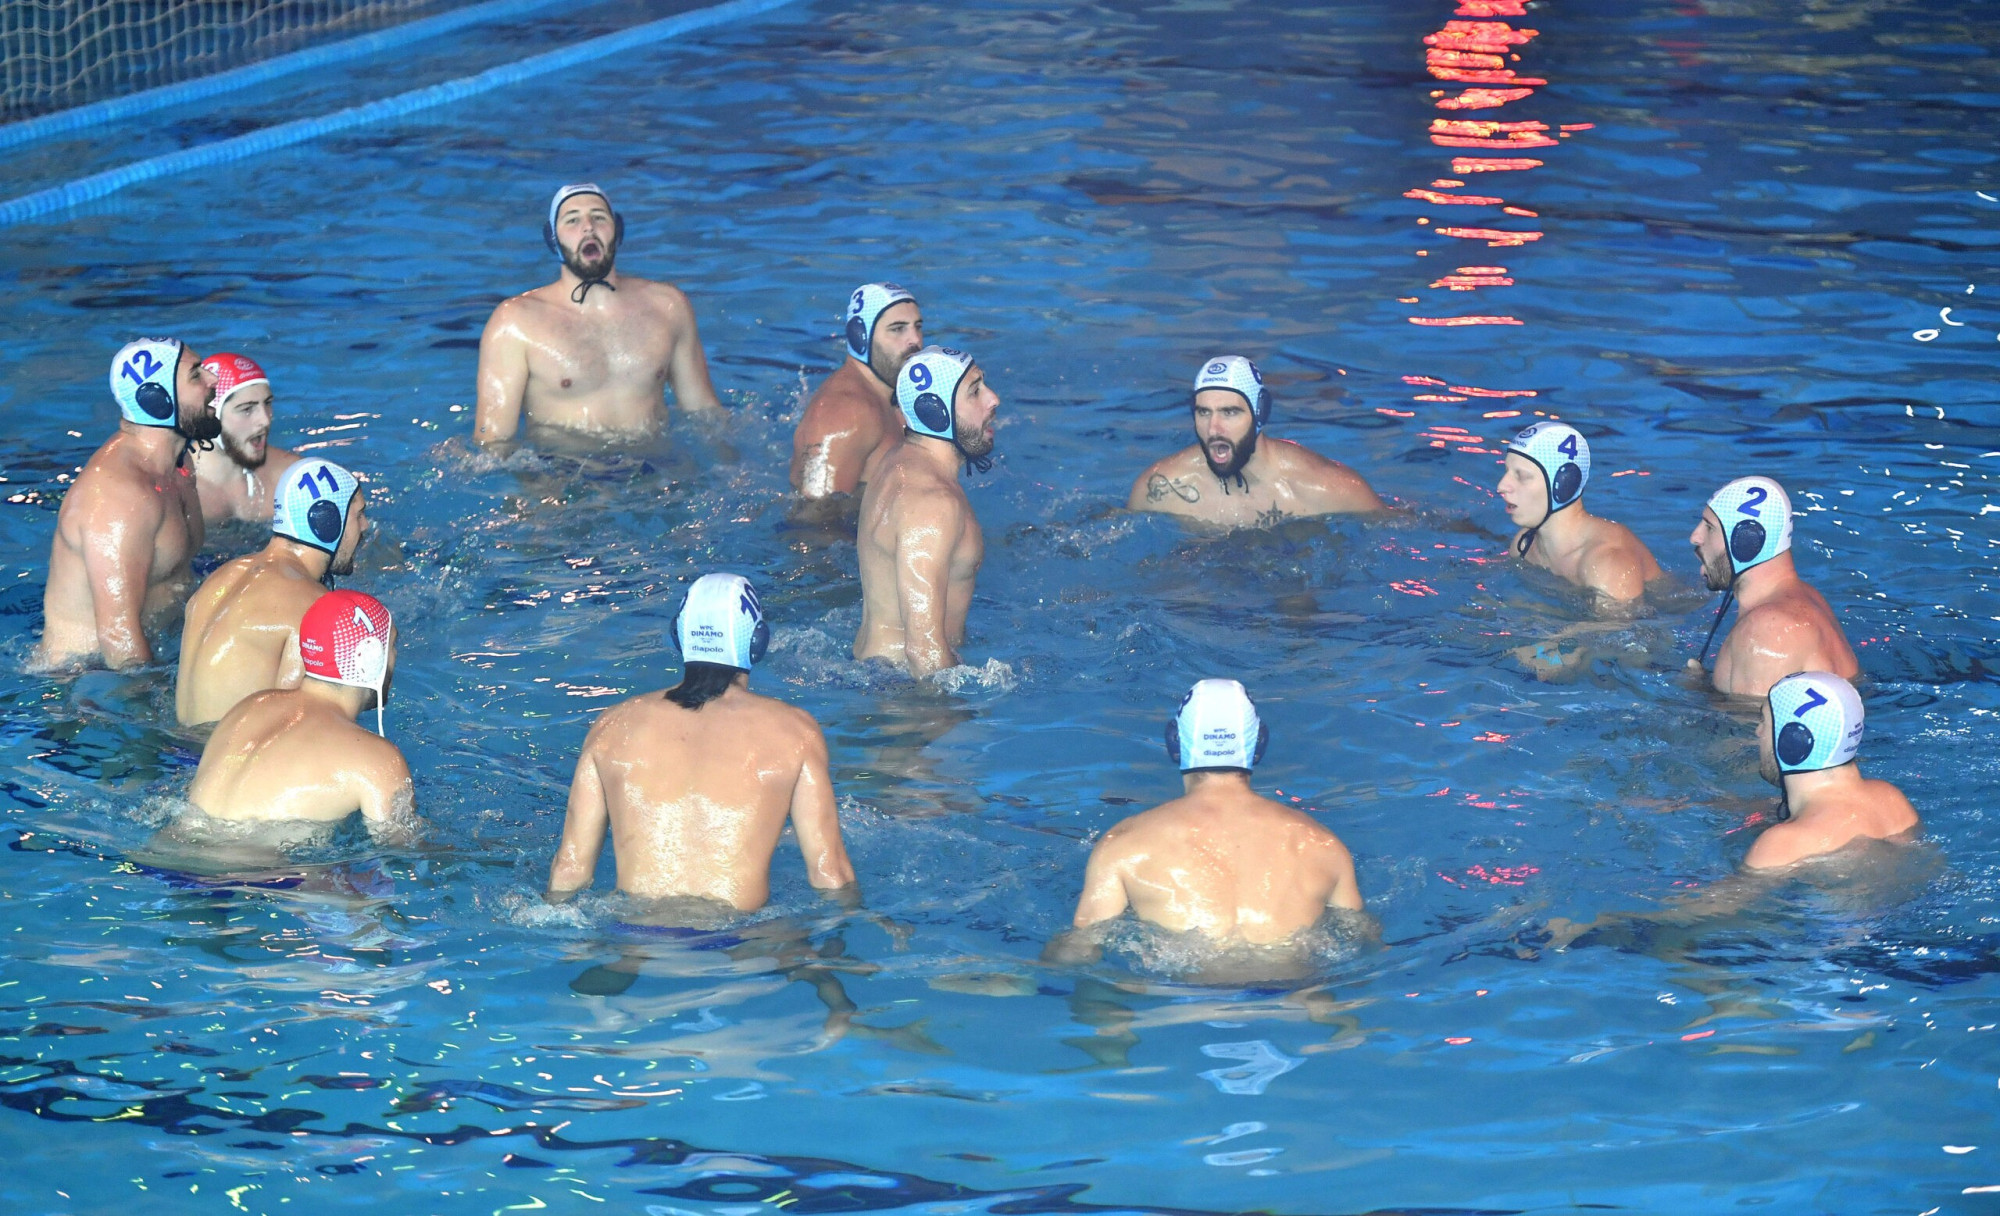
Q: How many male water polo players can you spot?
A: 13